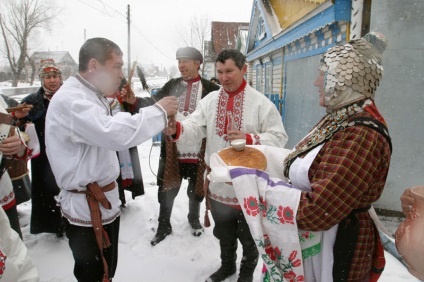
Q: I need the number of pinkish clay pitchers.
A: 1